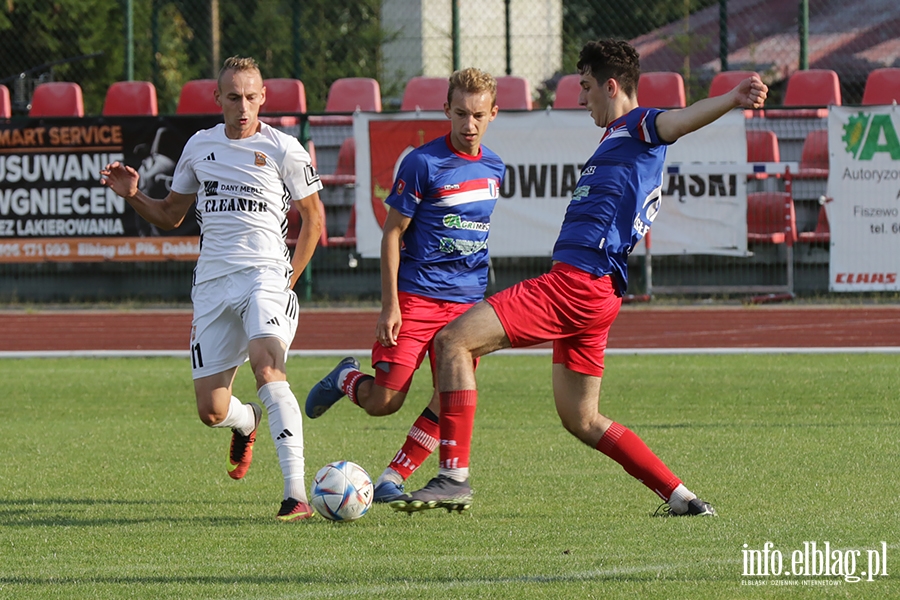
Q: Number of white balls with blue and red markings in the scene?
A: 1